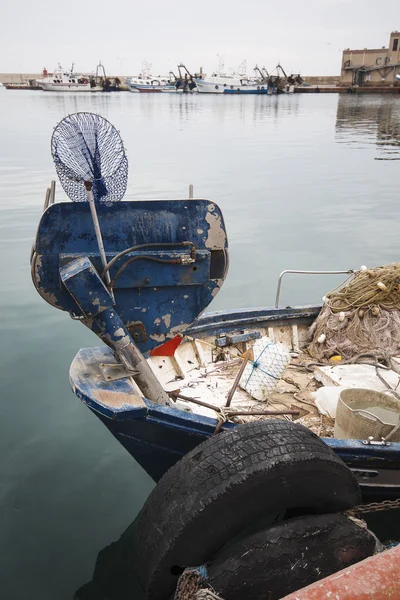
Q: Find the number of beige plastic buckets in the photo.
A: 1